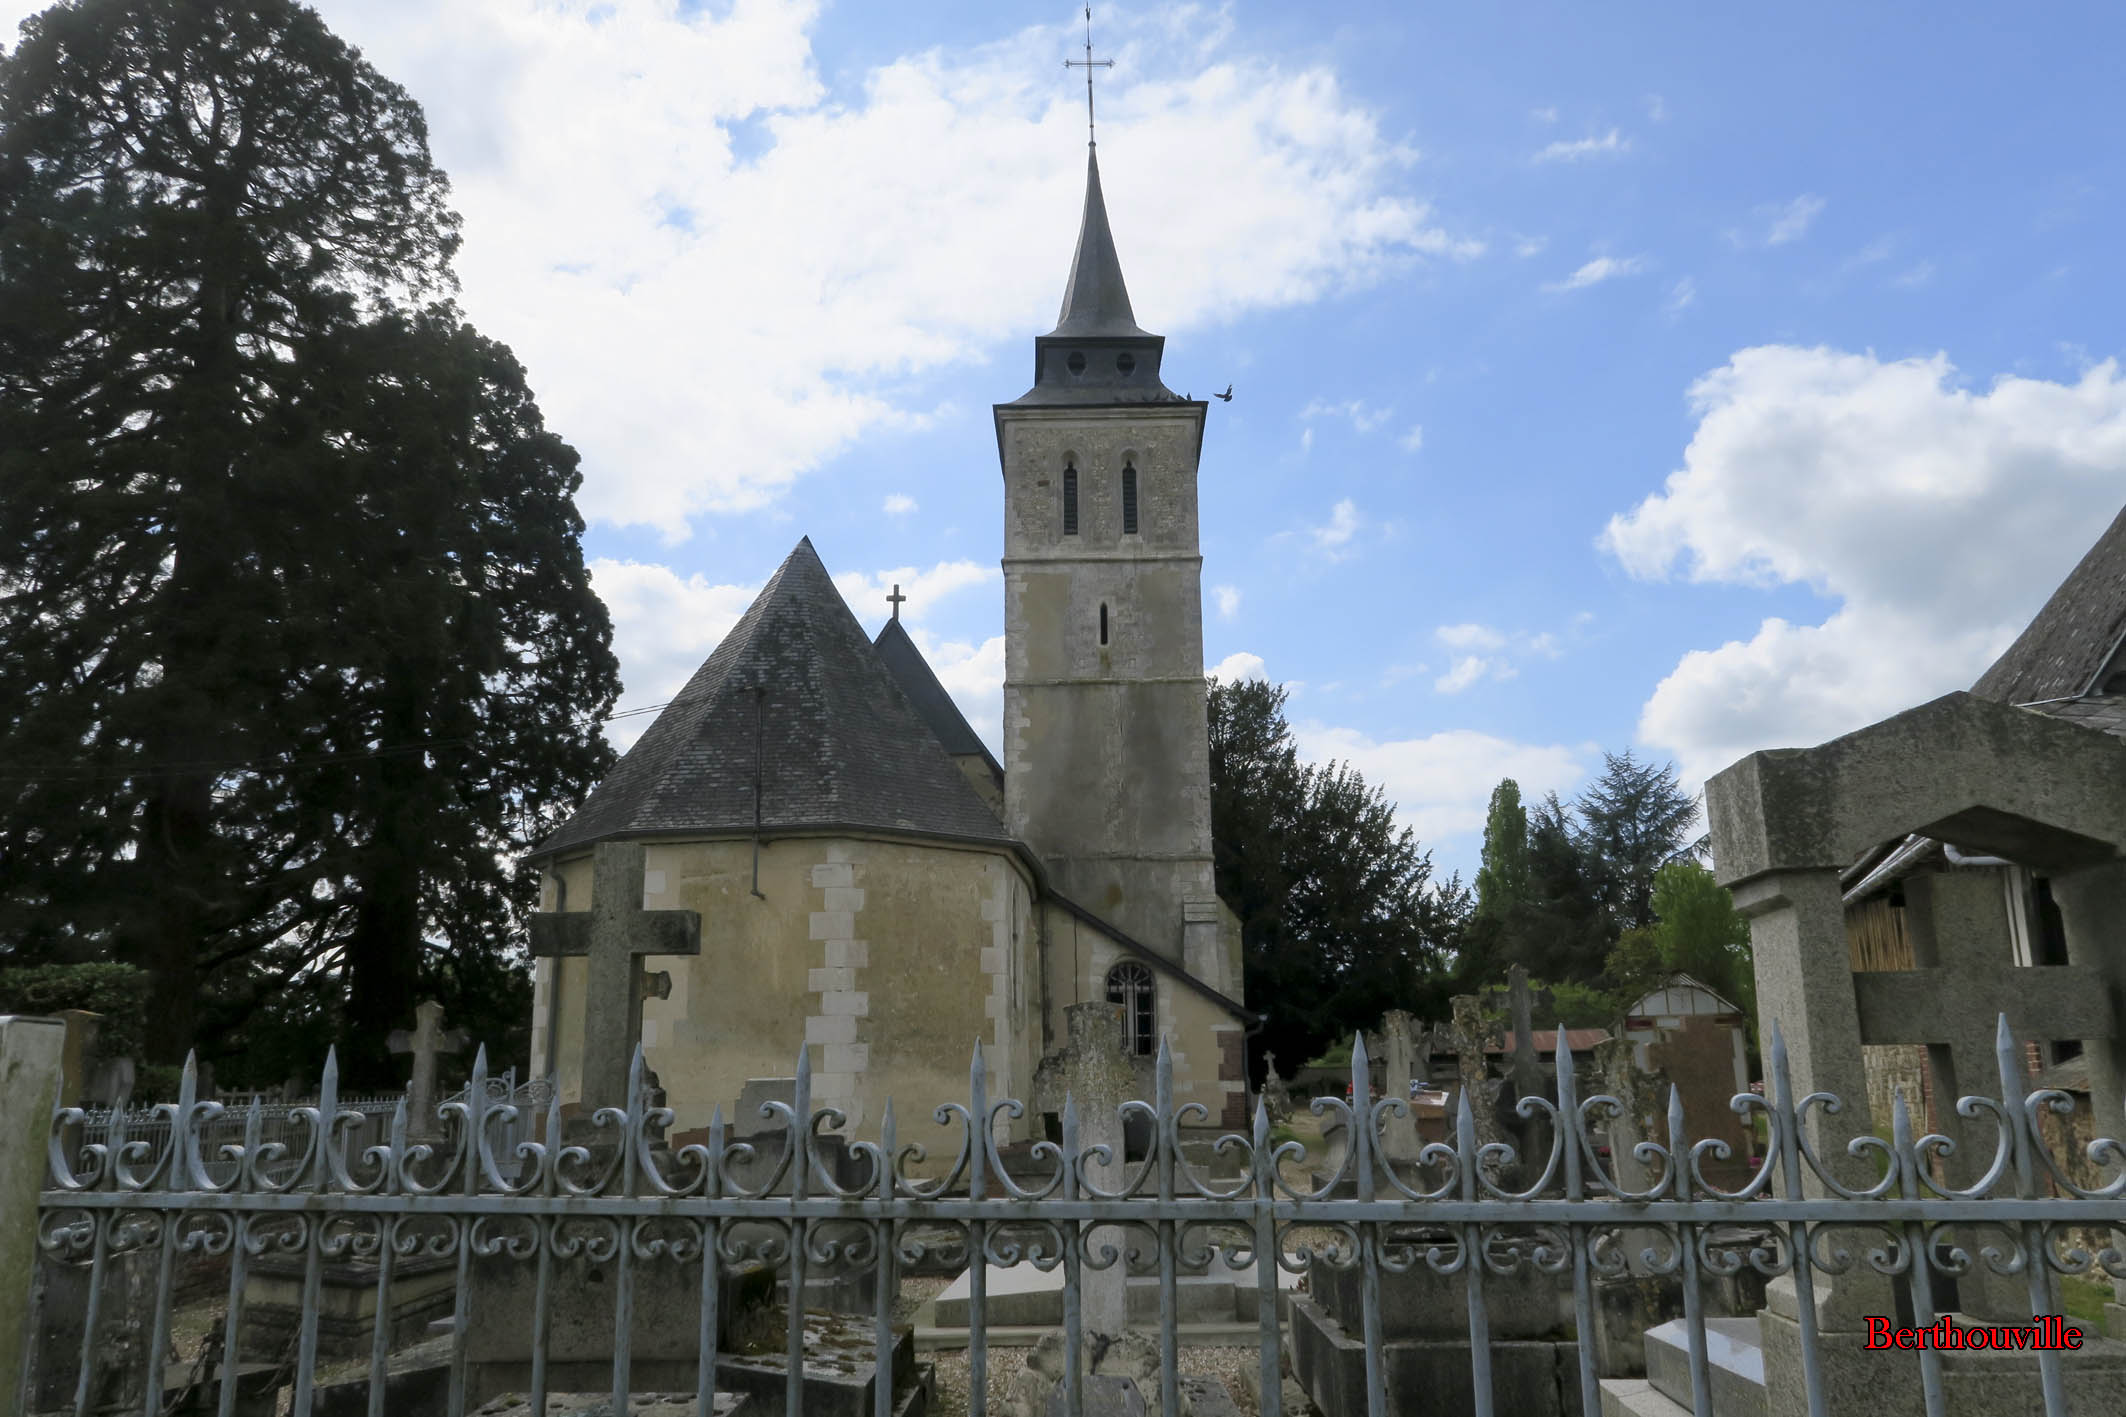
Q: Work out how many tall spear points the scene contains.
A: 11